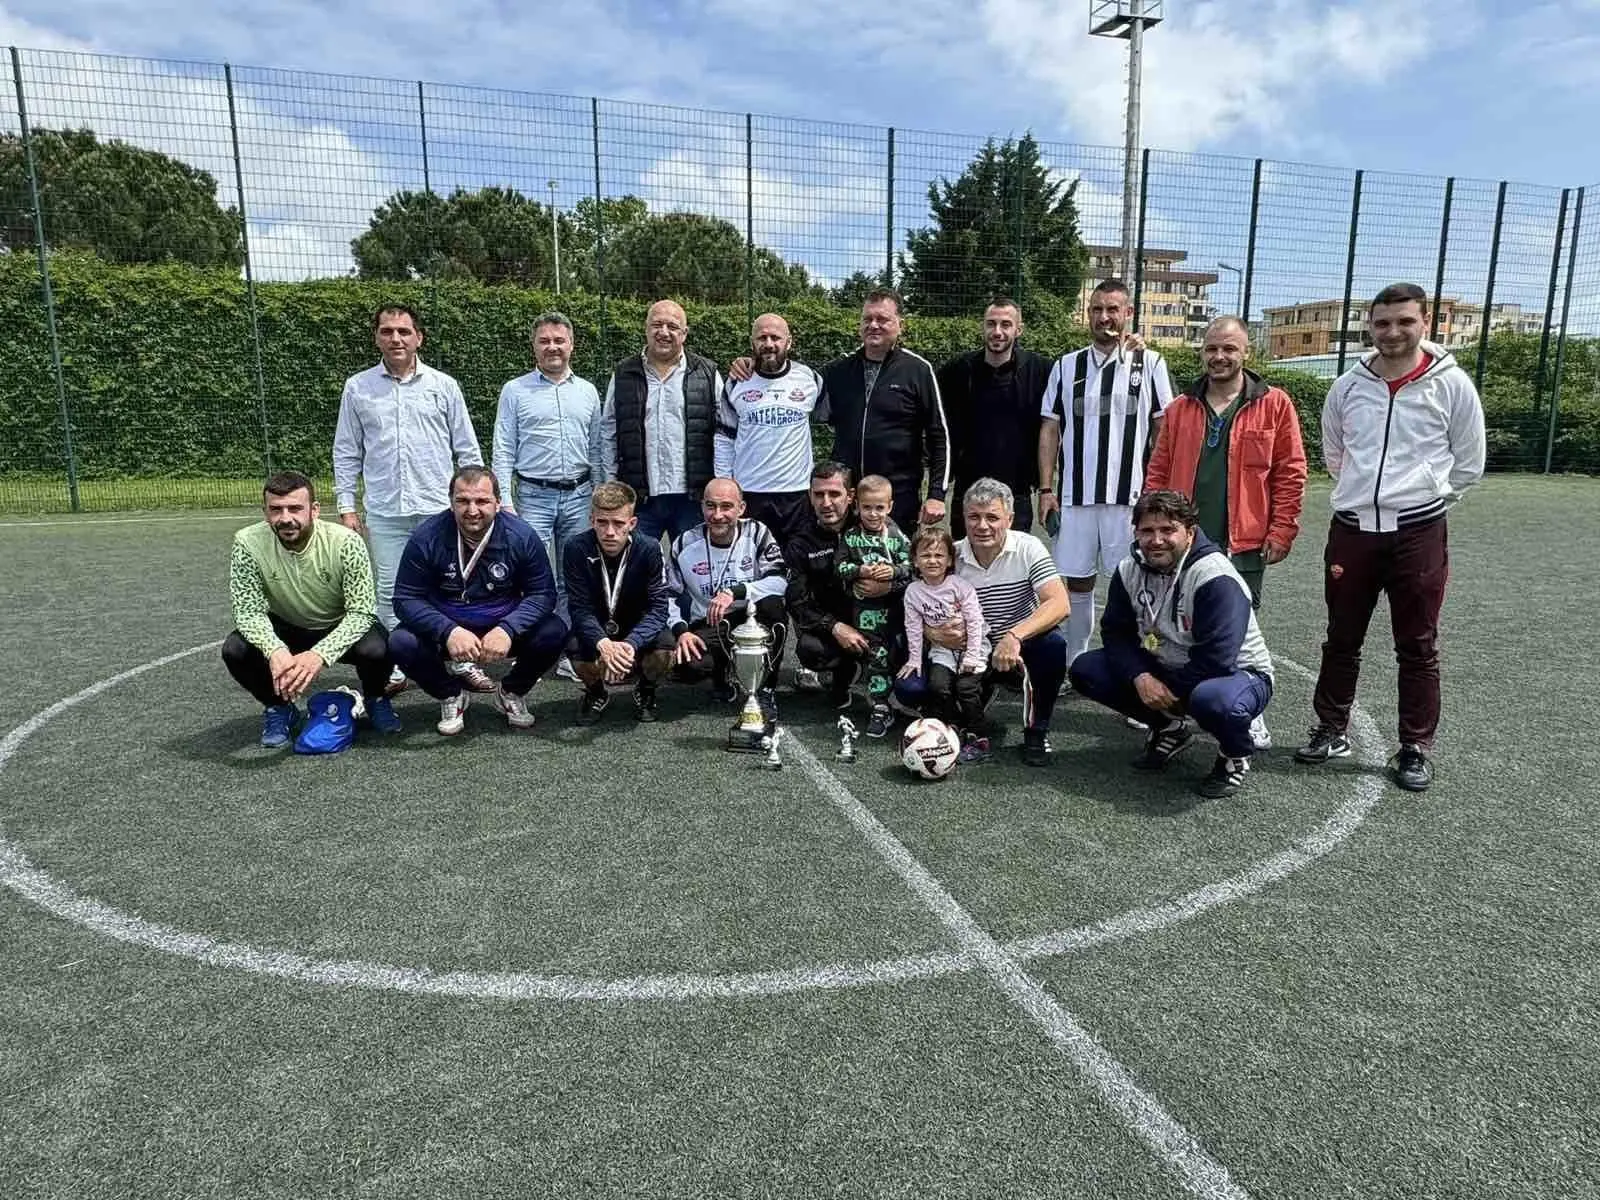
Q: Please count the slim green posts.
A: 14